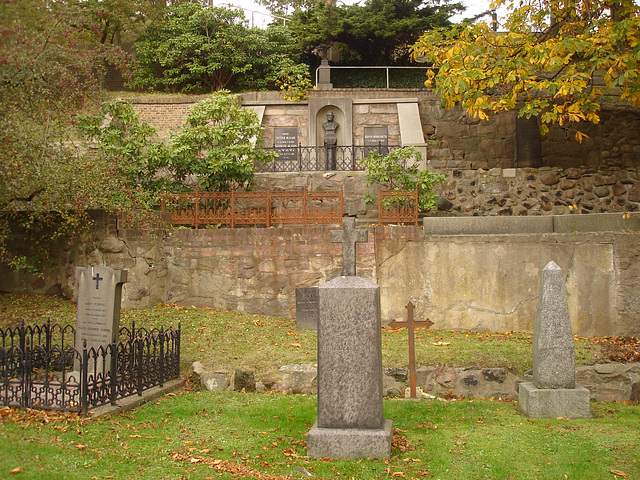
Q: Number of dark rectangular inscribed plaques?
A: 2